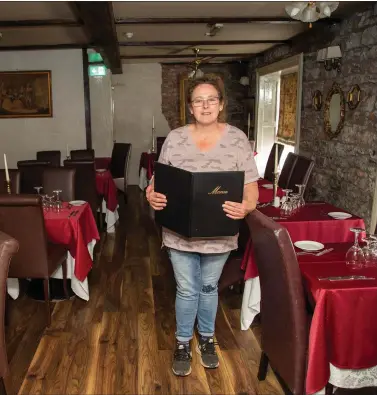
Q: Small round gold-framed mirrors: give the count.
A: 2